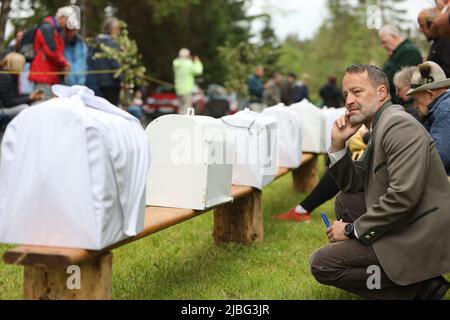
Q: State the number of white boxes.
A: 6